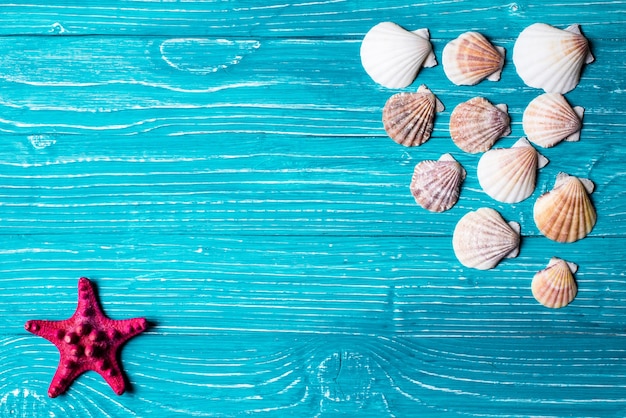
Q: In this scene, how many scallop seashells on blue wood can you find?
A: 11